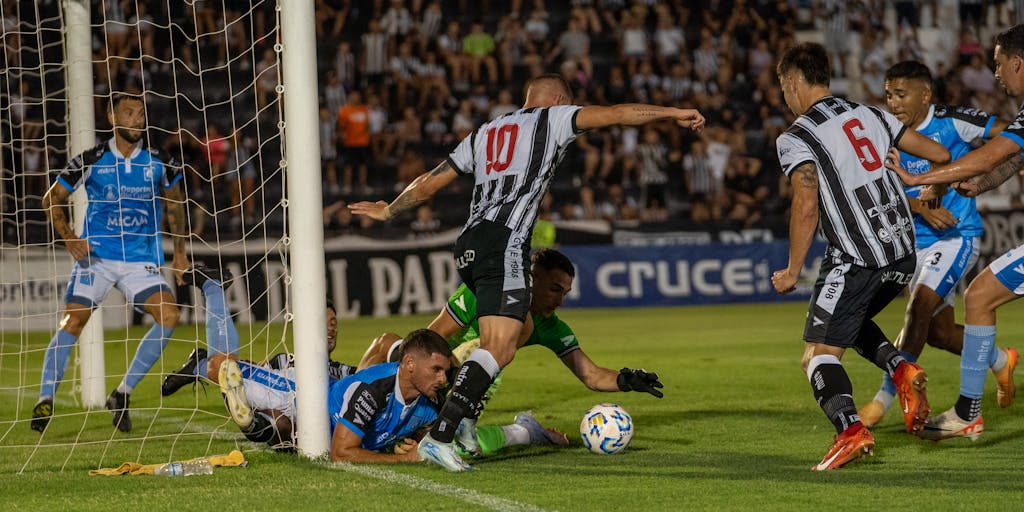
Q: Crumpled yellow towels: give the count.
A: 1